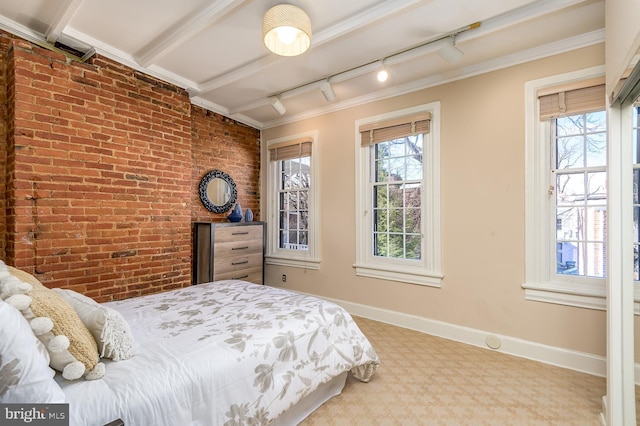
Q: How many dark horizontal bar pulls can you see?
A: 4